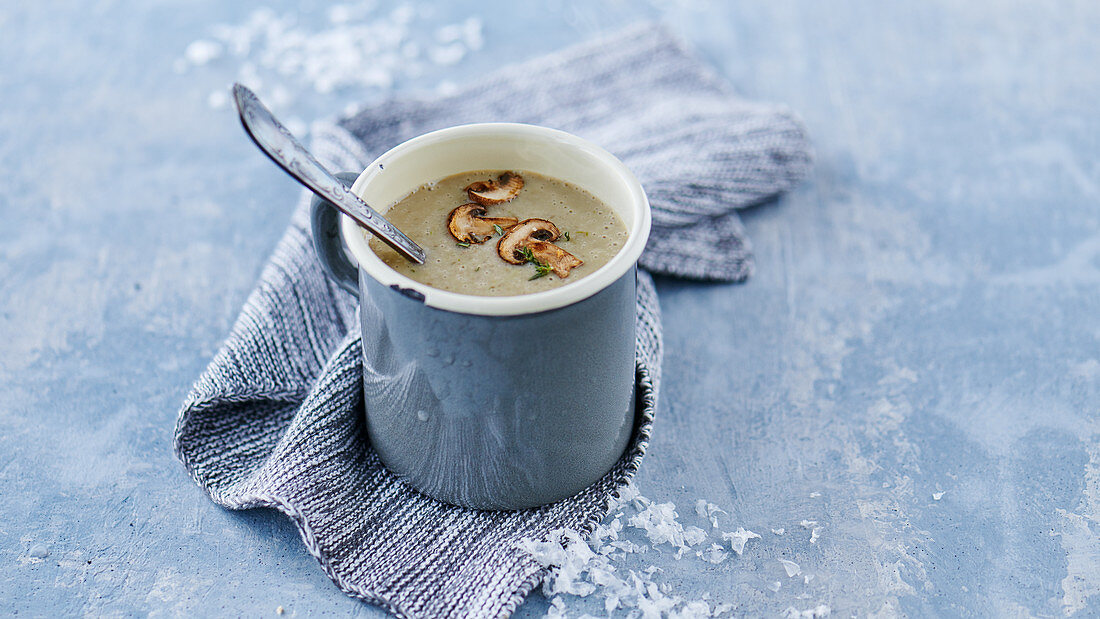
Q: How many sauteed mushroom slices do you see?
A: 3